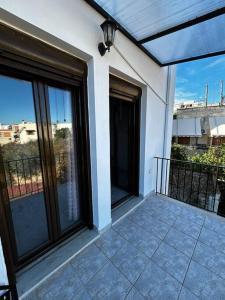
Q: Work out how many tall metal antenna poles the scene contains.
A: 2